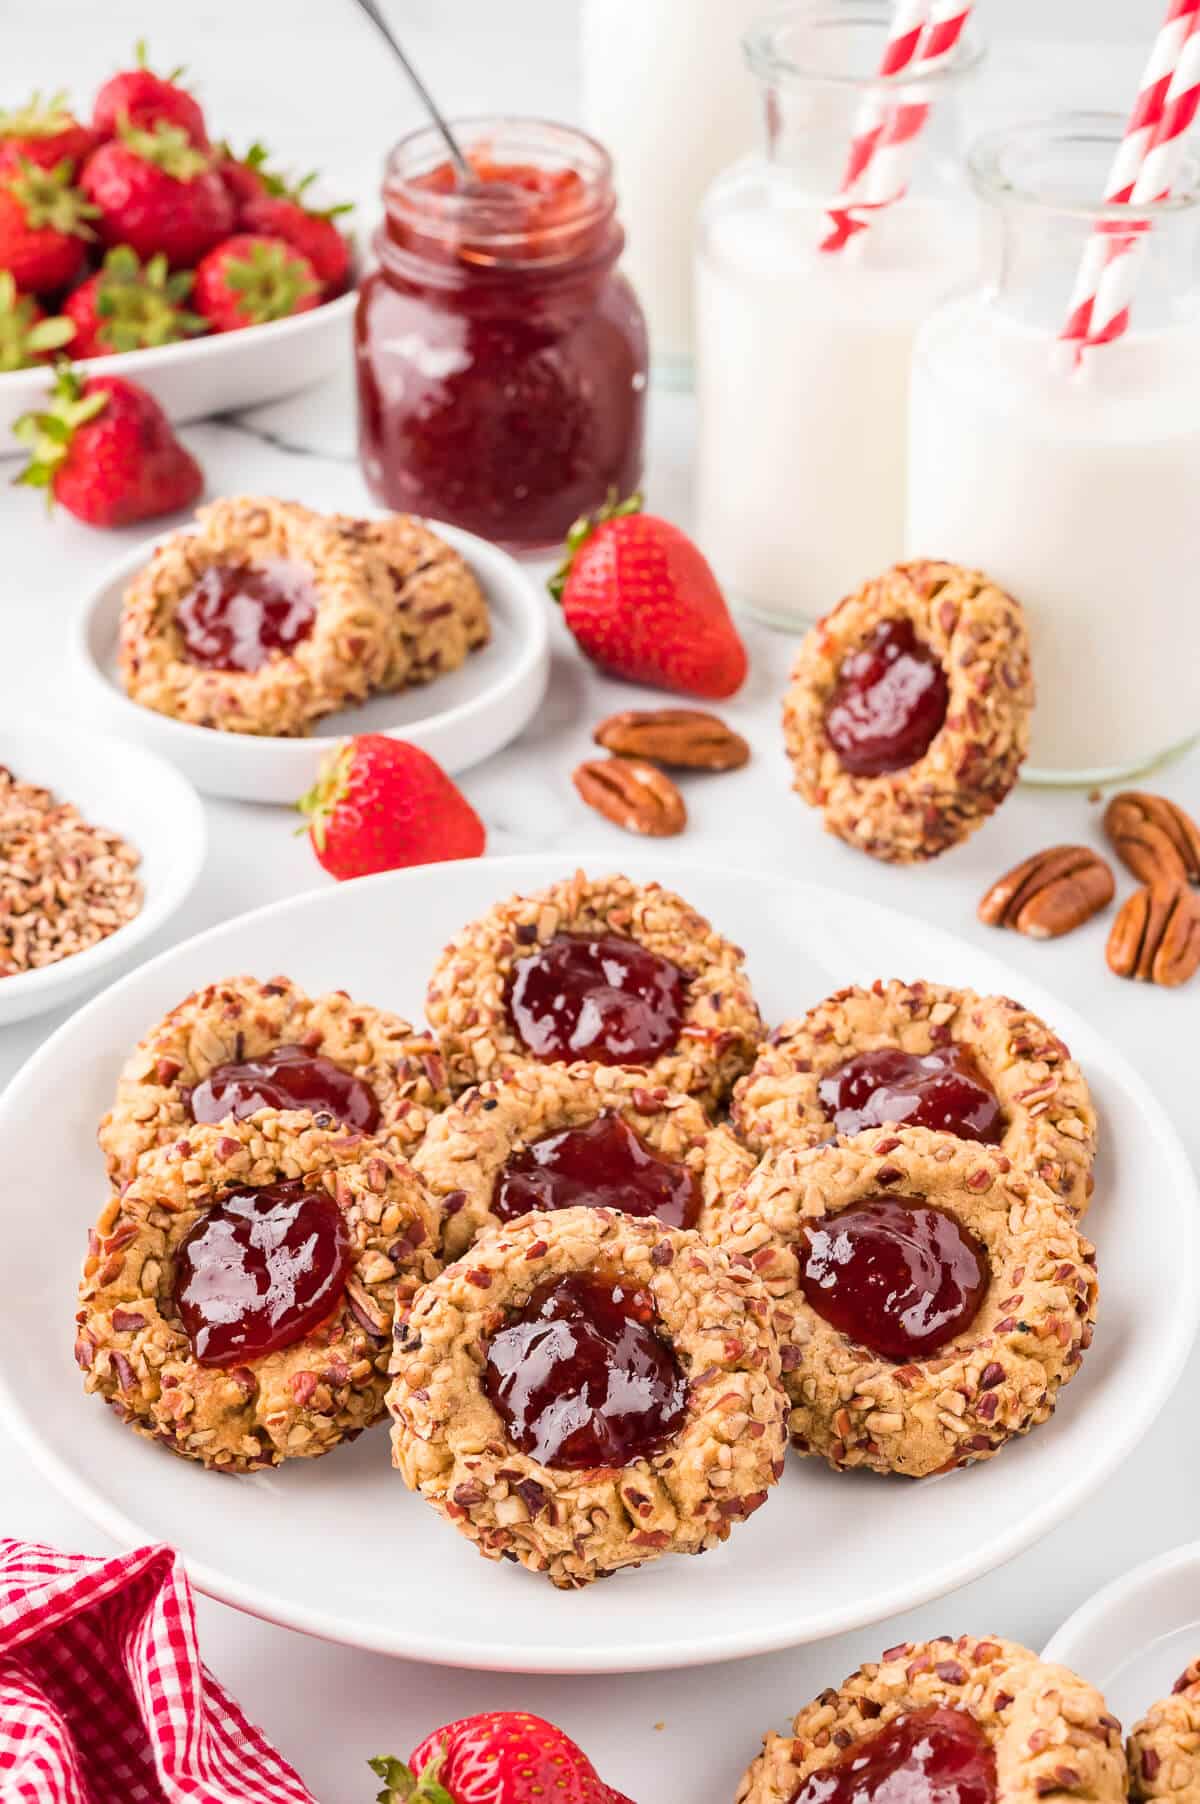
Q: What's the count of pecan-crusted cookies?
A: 12